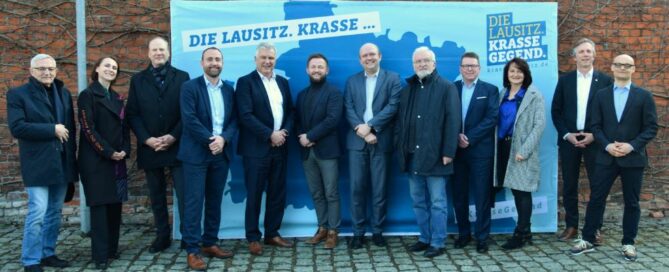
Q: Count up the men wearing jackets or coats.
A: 10